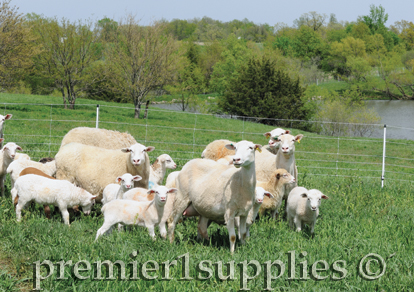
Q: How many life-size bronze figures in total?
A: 0